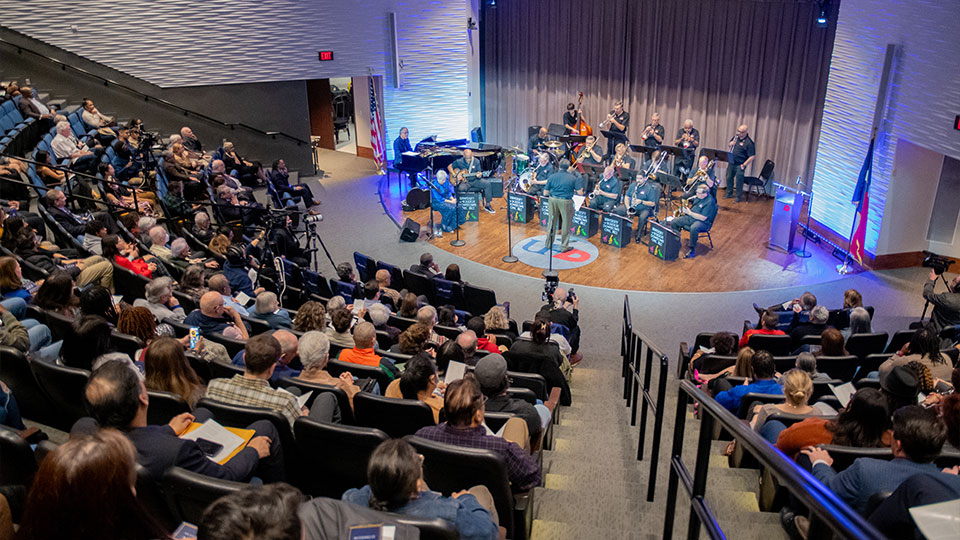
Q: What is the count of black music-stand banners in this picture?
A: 6